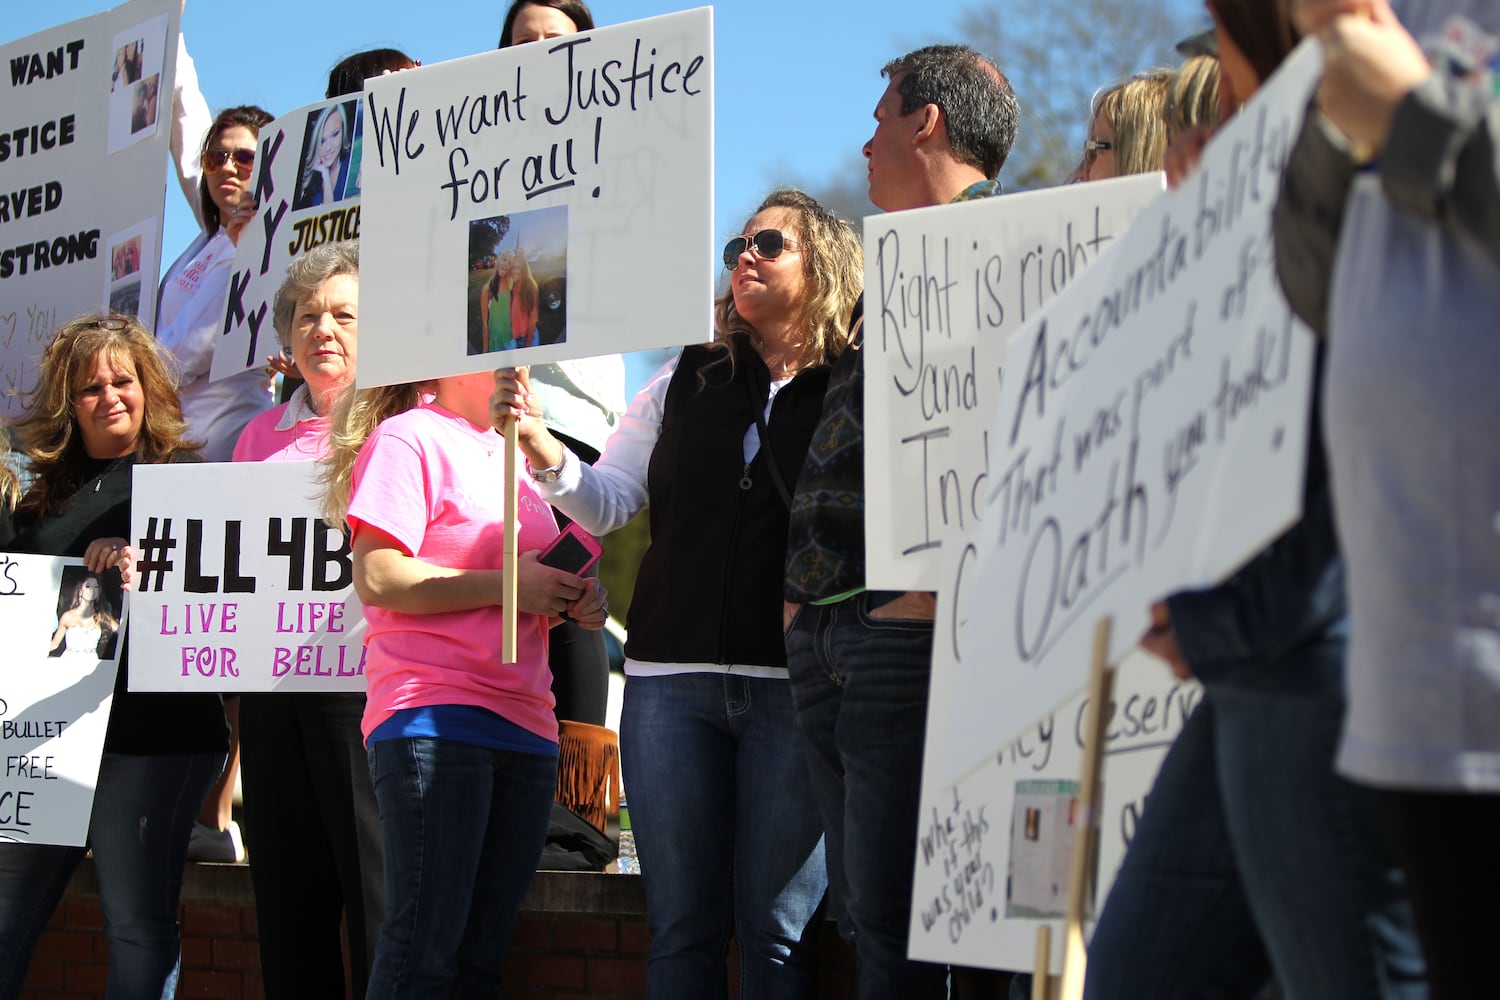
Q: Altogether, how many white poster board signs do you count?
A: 8